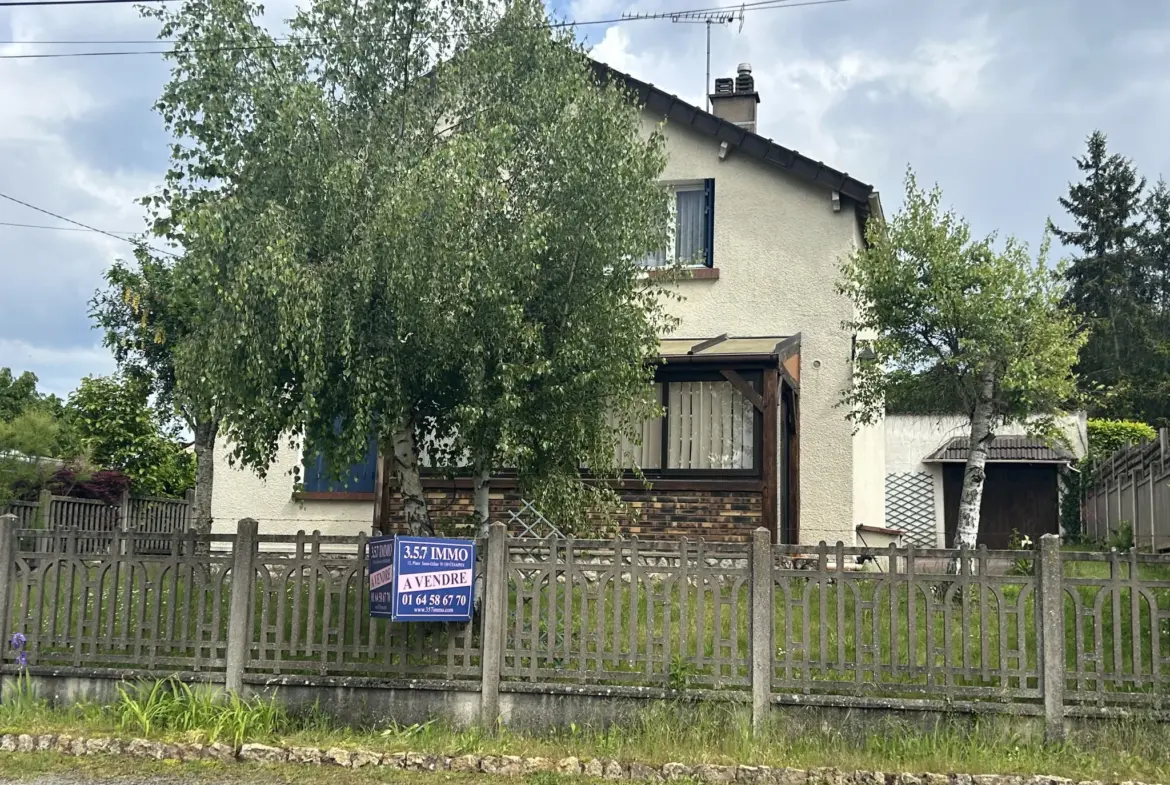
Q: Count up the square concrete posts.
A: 5